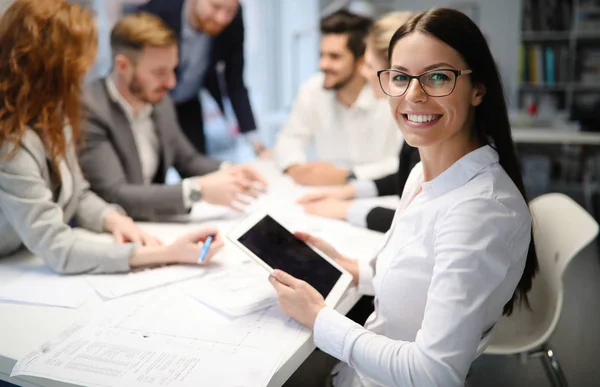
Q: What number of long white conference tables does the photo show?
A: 1